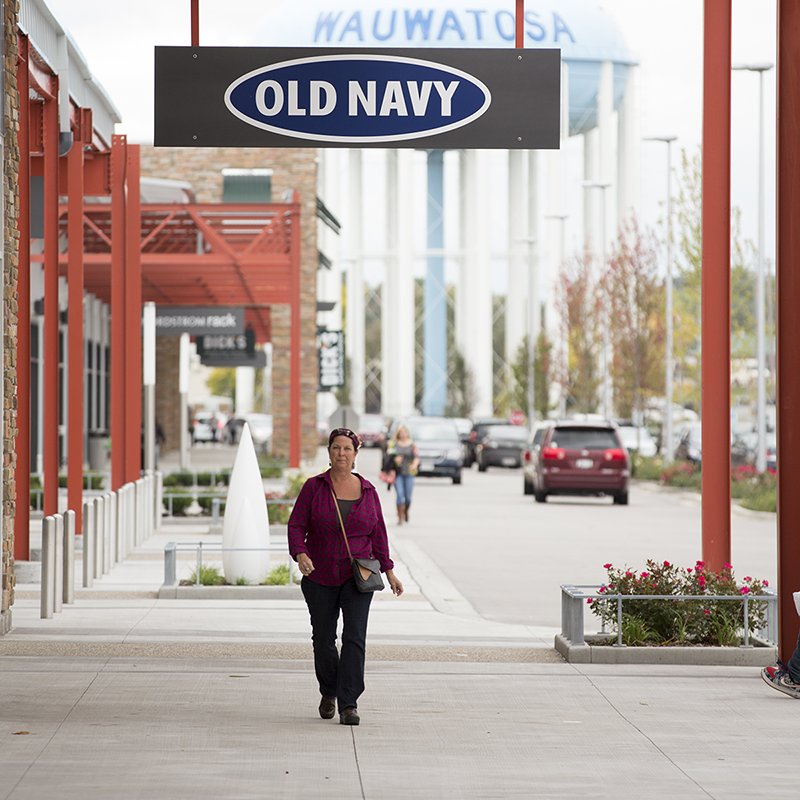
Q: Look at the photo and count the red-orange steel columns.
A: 8